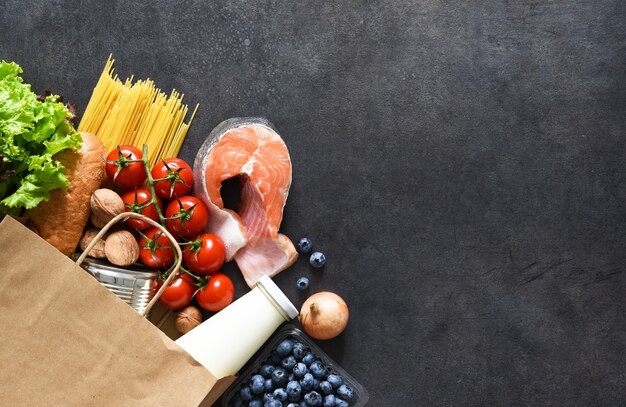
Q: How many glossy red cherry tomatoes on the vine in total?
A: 8